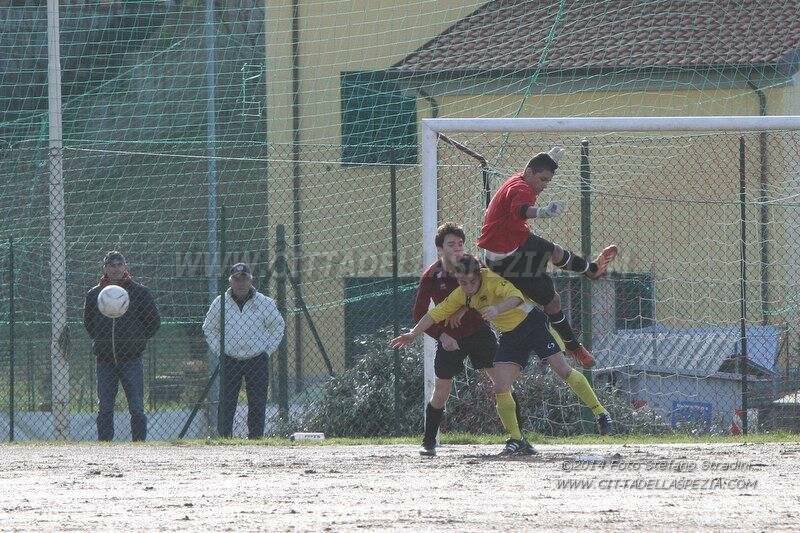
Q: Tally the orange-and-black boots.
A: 2